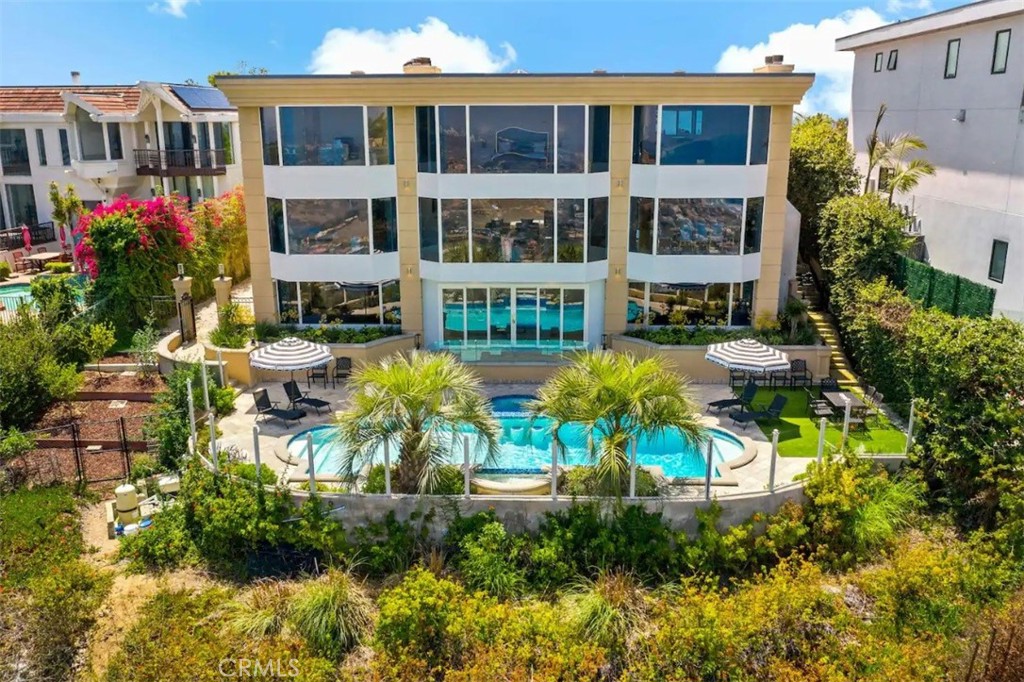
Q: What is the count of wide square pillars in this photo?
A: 4